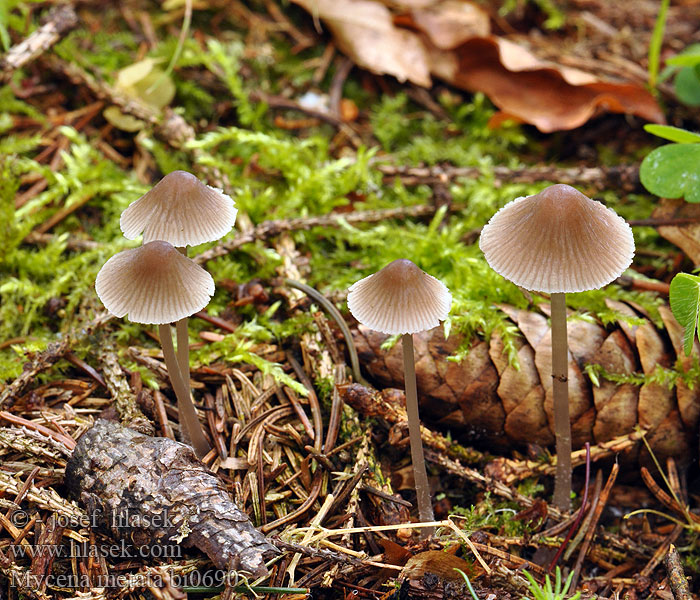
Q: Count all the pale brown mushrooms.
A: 4